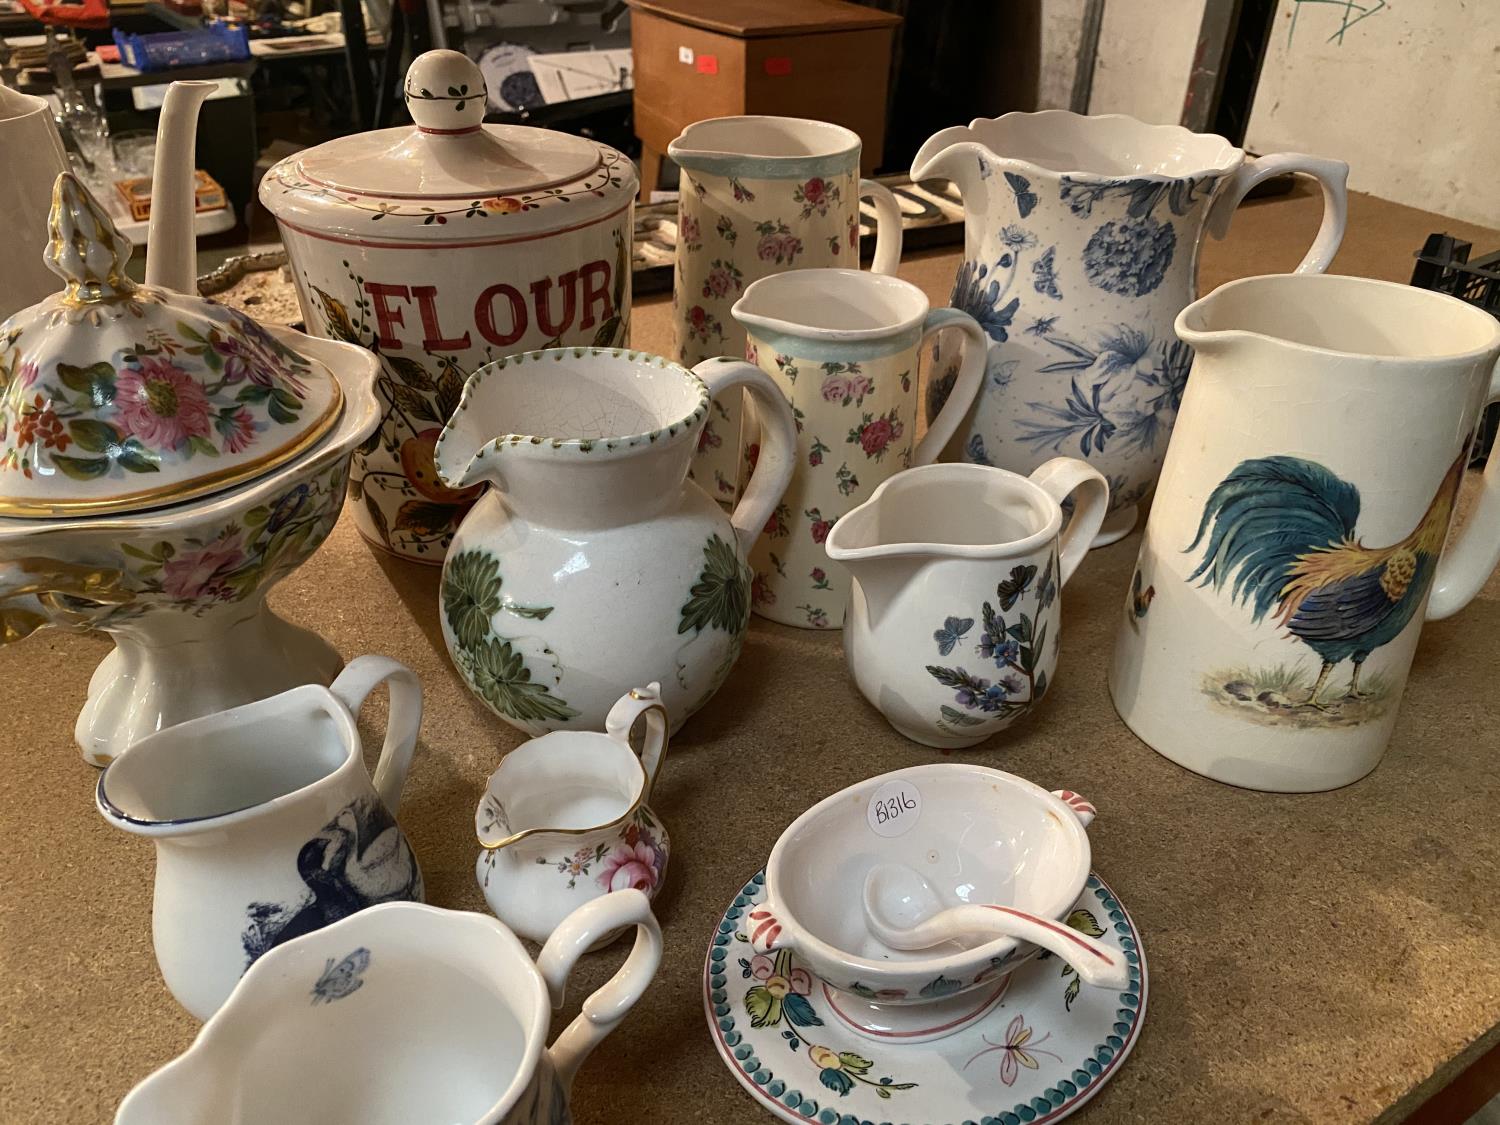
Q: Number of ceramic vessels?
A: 13